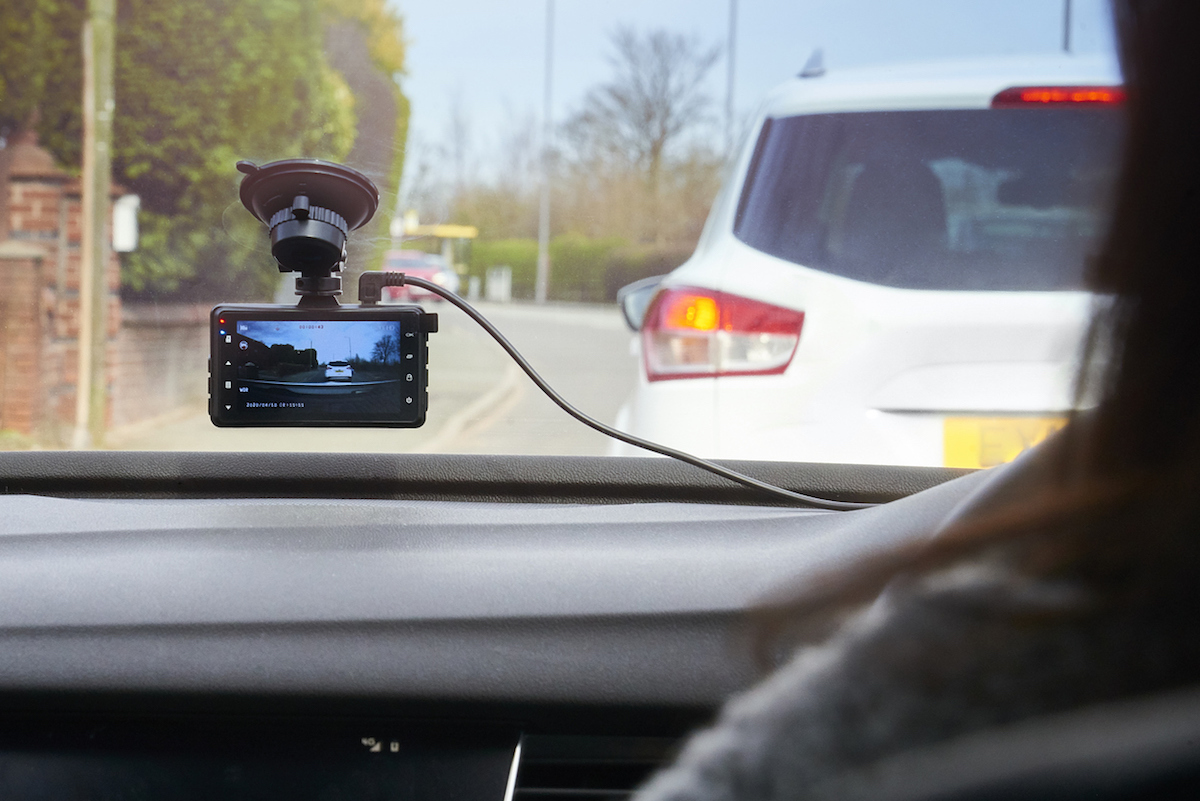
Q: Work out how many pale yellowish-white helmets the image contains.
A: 0